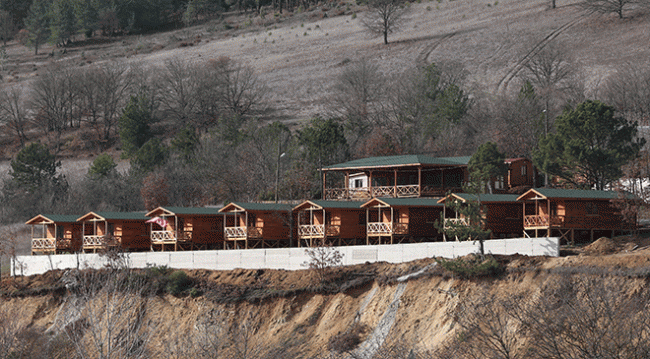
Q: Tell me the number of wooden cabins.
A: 8